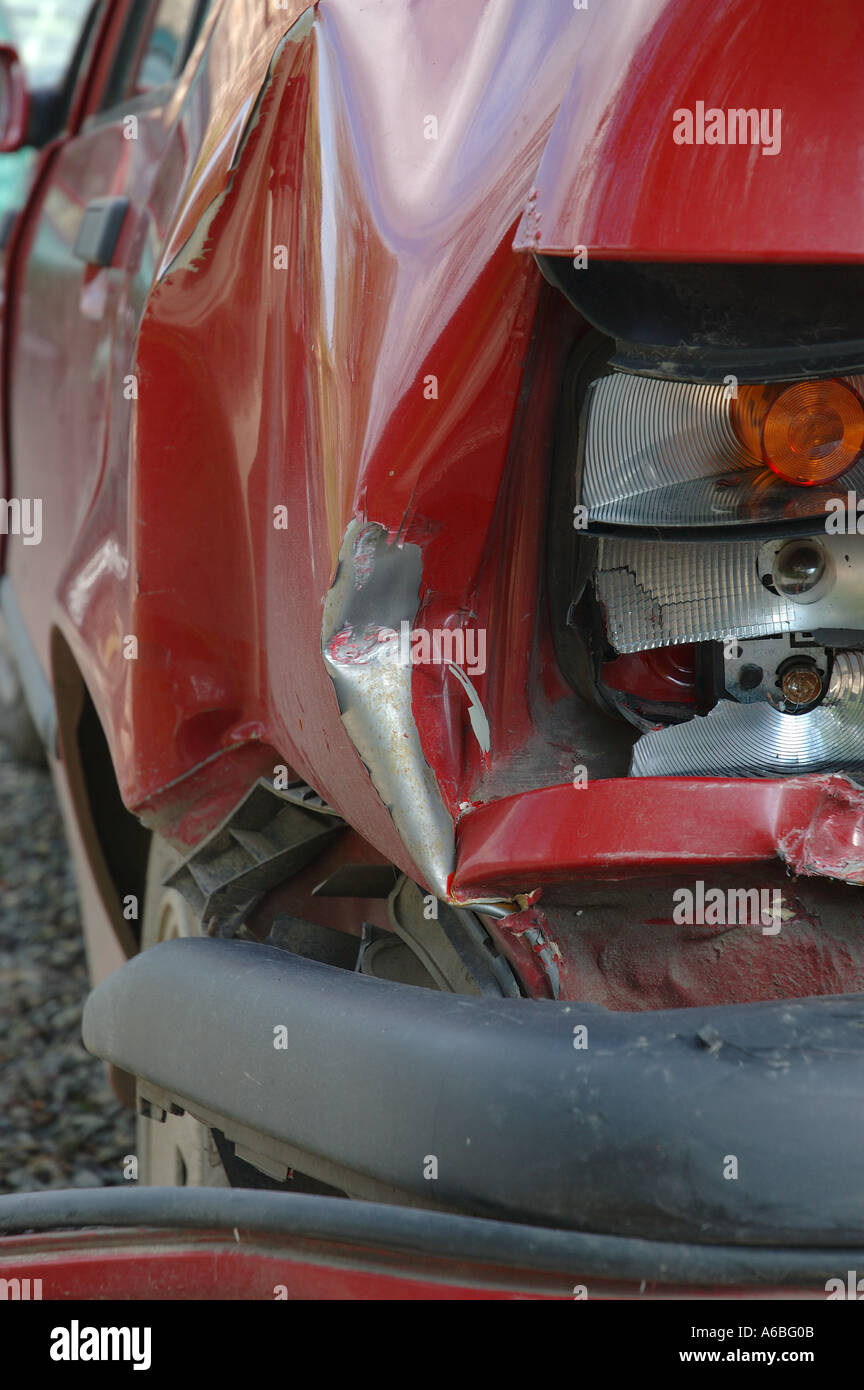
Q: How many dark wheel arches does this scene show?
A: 1